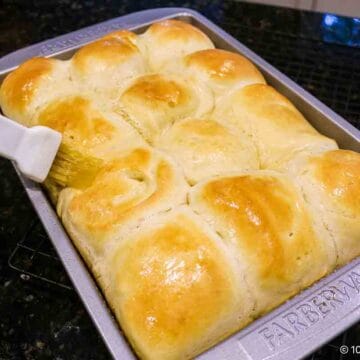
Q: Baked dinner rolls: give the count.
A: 12